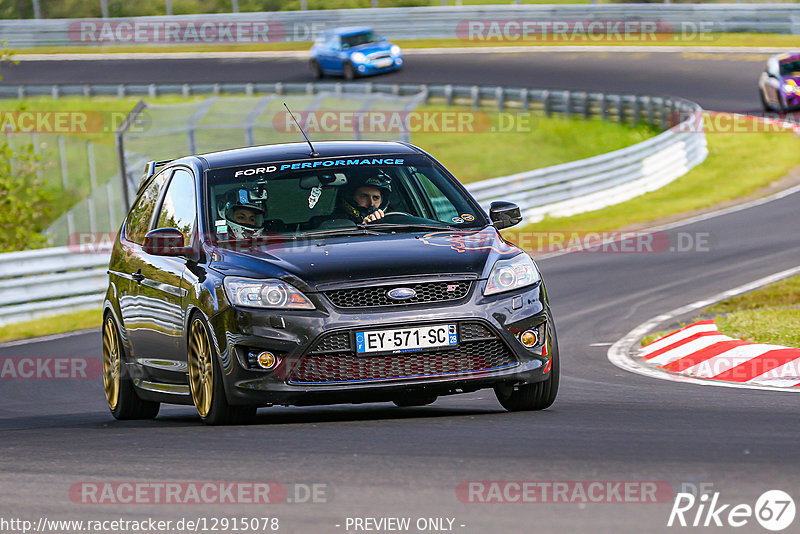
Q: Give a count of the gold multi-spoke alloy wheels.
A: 2